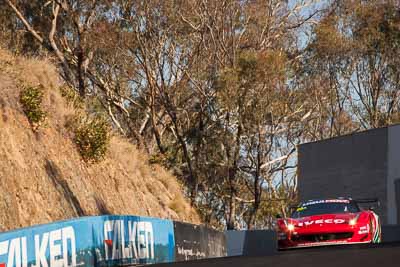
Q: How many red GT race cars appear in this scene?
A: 1